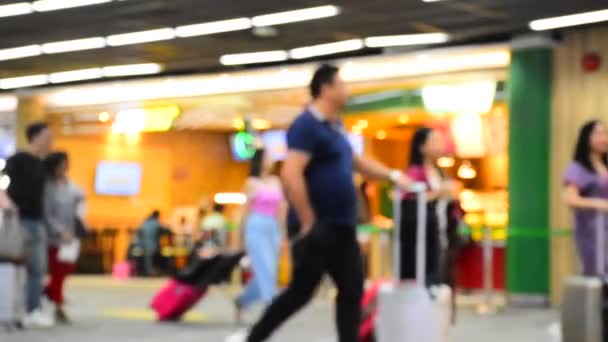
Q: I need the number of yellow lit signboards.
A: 1